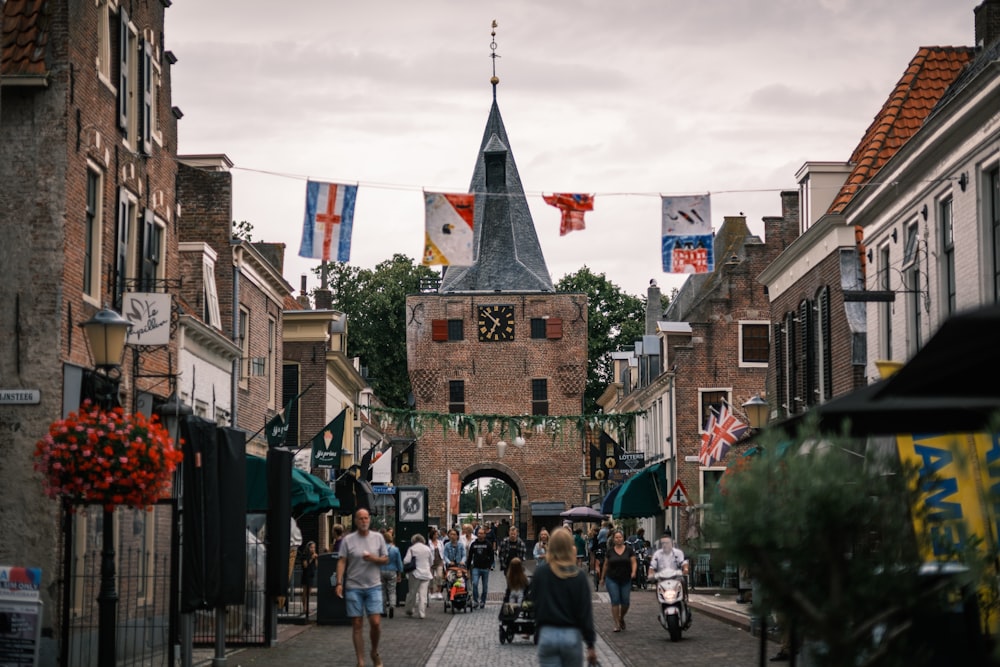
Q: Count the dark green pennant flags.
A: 2